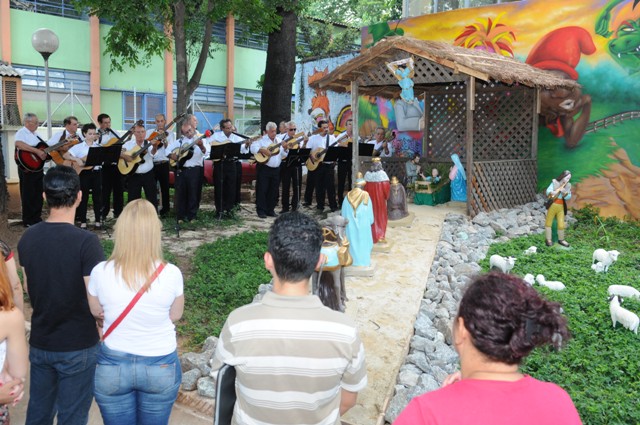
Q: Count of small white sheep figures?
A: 8